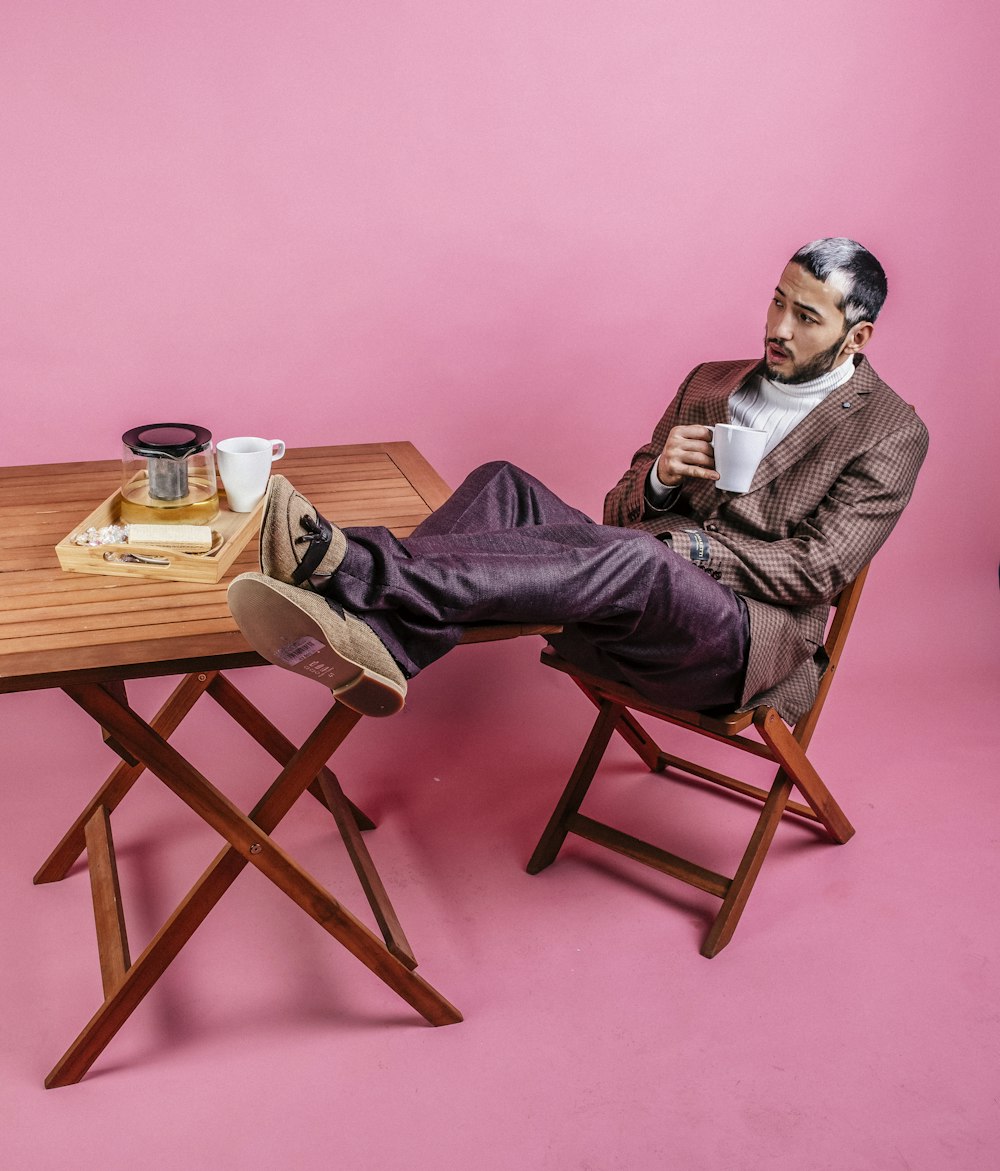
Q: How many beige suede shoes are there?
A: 2